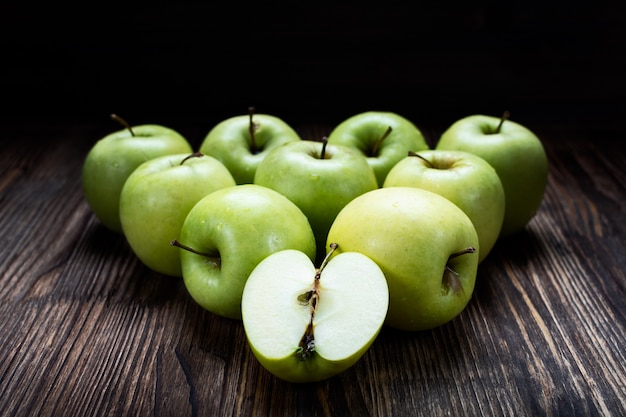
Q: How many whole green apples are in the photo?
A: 9